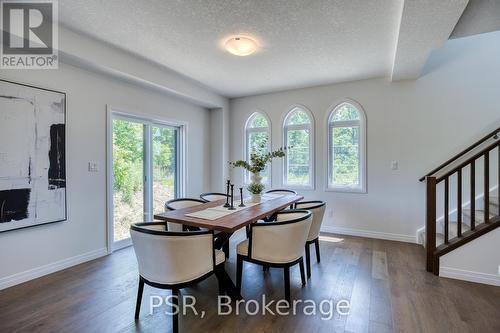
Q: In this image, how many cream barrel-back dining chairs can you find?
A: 6